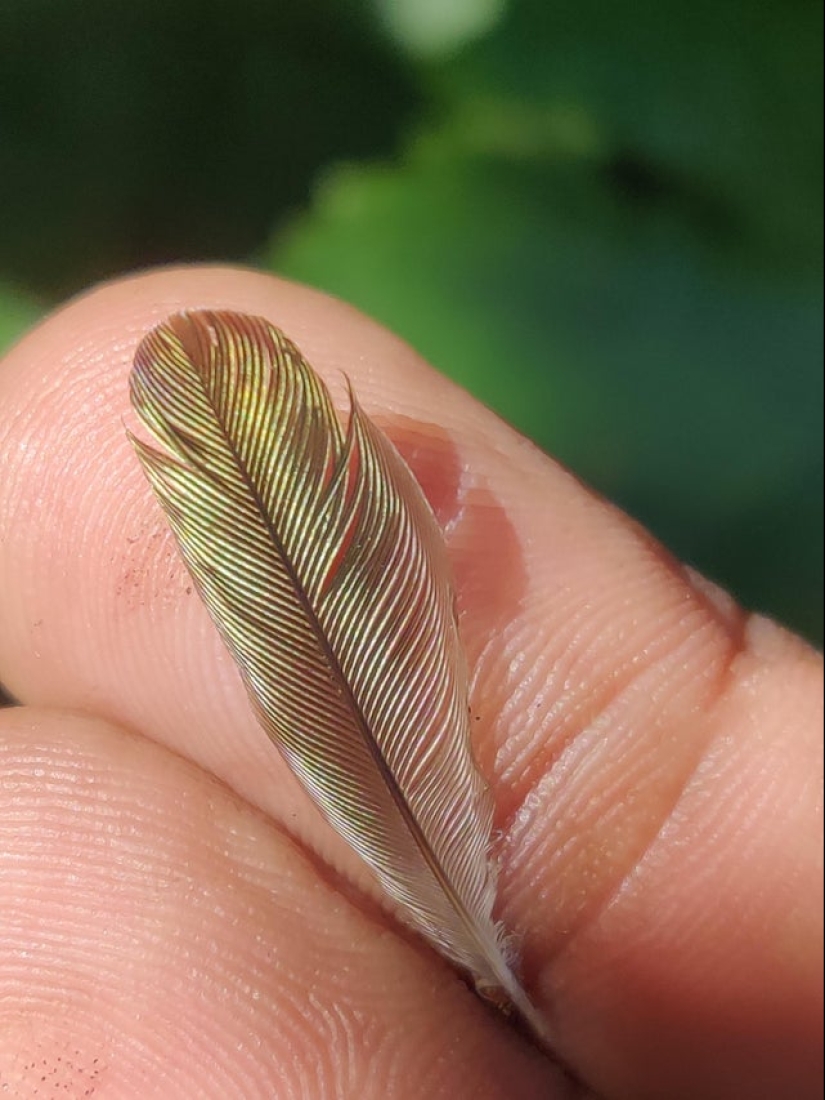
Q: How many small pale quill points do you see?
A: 1